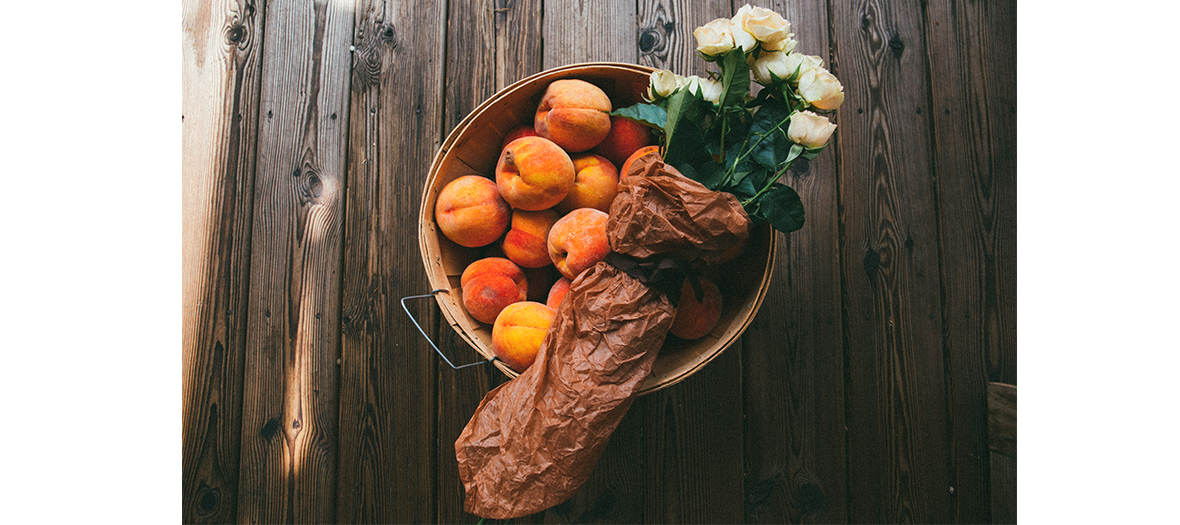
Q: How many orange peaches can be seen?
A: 13